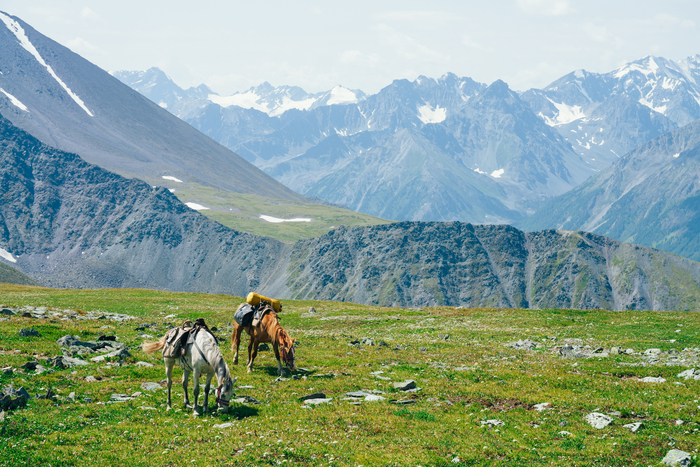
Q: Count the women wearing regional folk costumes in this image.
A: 0